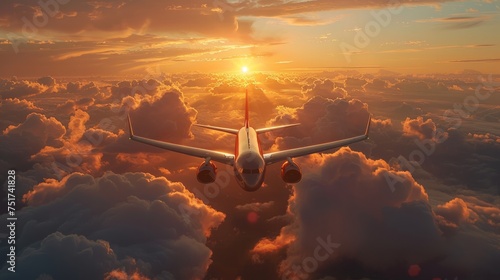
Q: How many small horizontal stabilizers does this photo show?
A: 2